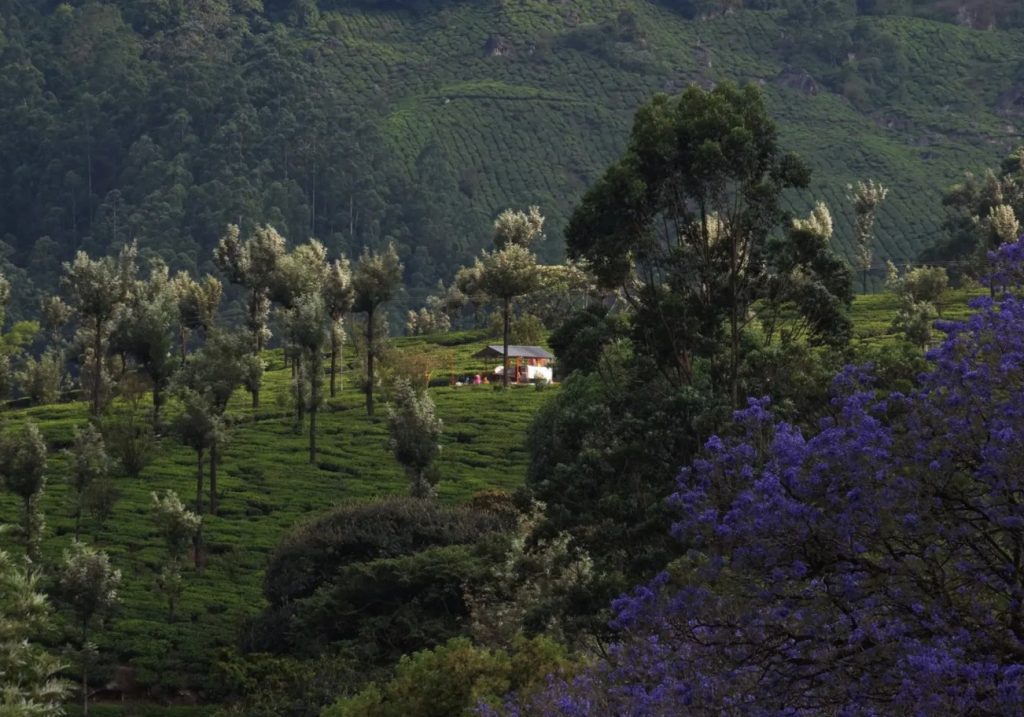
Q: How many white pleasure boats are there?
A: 0